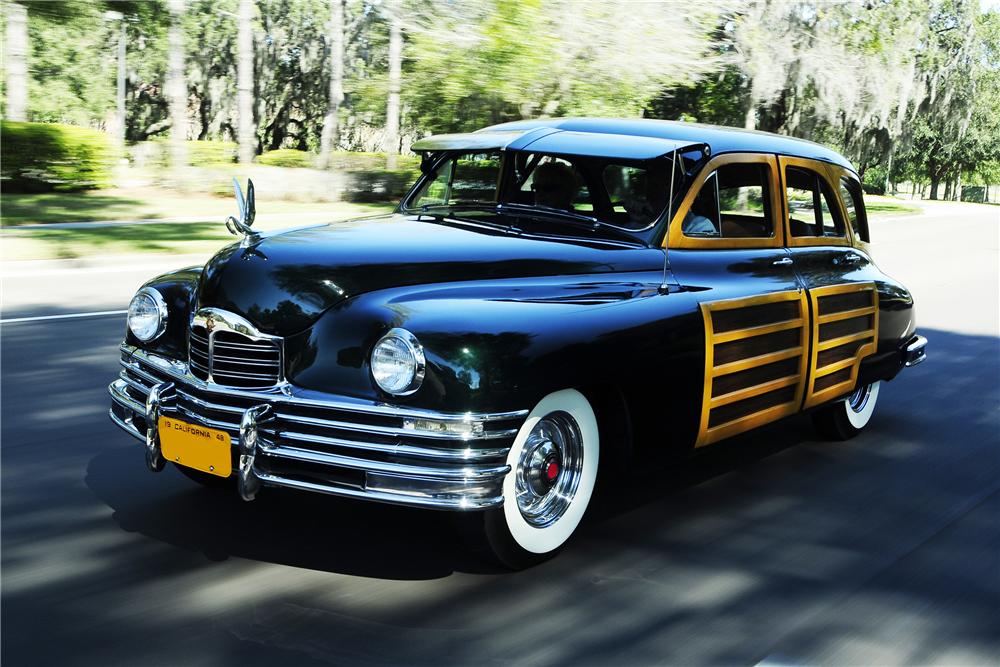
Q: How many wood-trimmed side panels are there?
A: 2